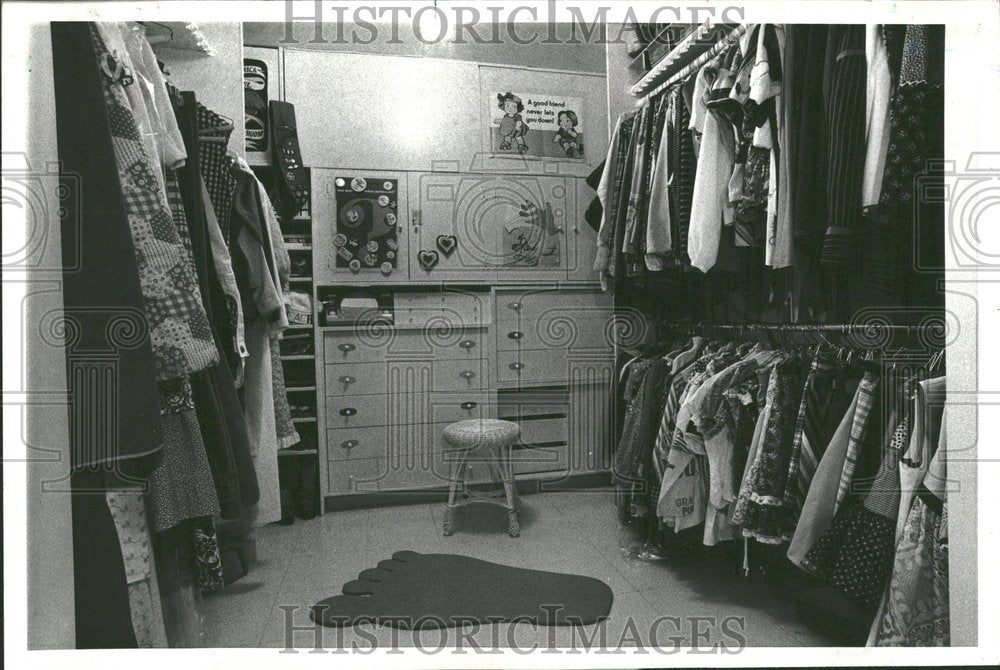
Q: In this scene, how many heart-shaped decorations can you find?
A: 2